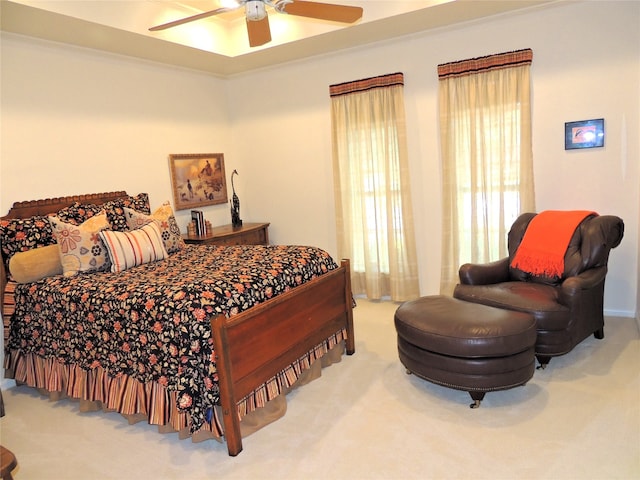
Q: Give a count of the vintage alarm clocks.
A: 0